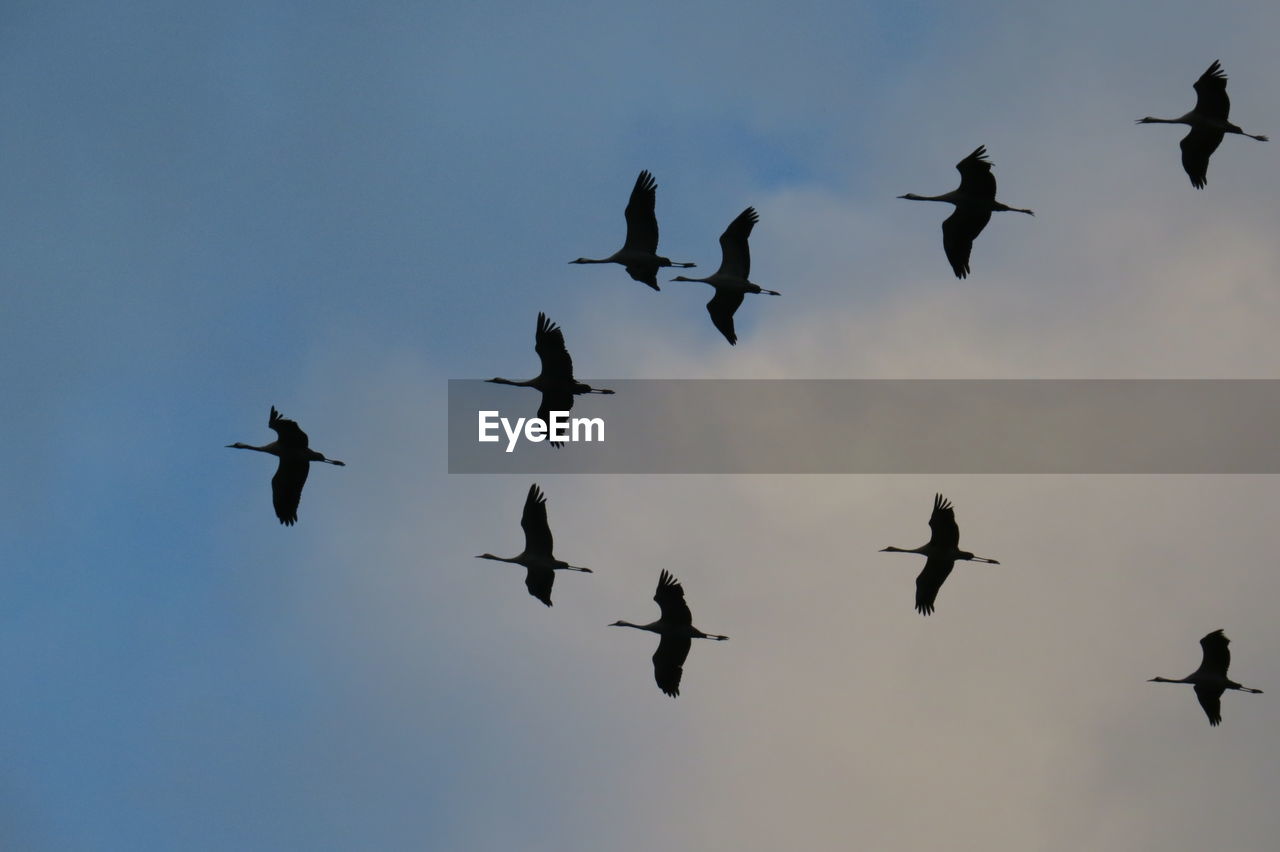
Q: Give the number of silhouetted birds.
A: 10